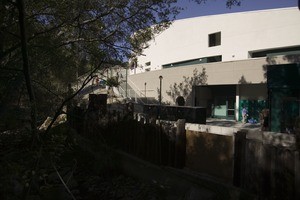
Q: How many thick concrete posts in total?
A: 2